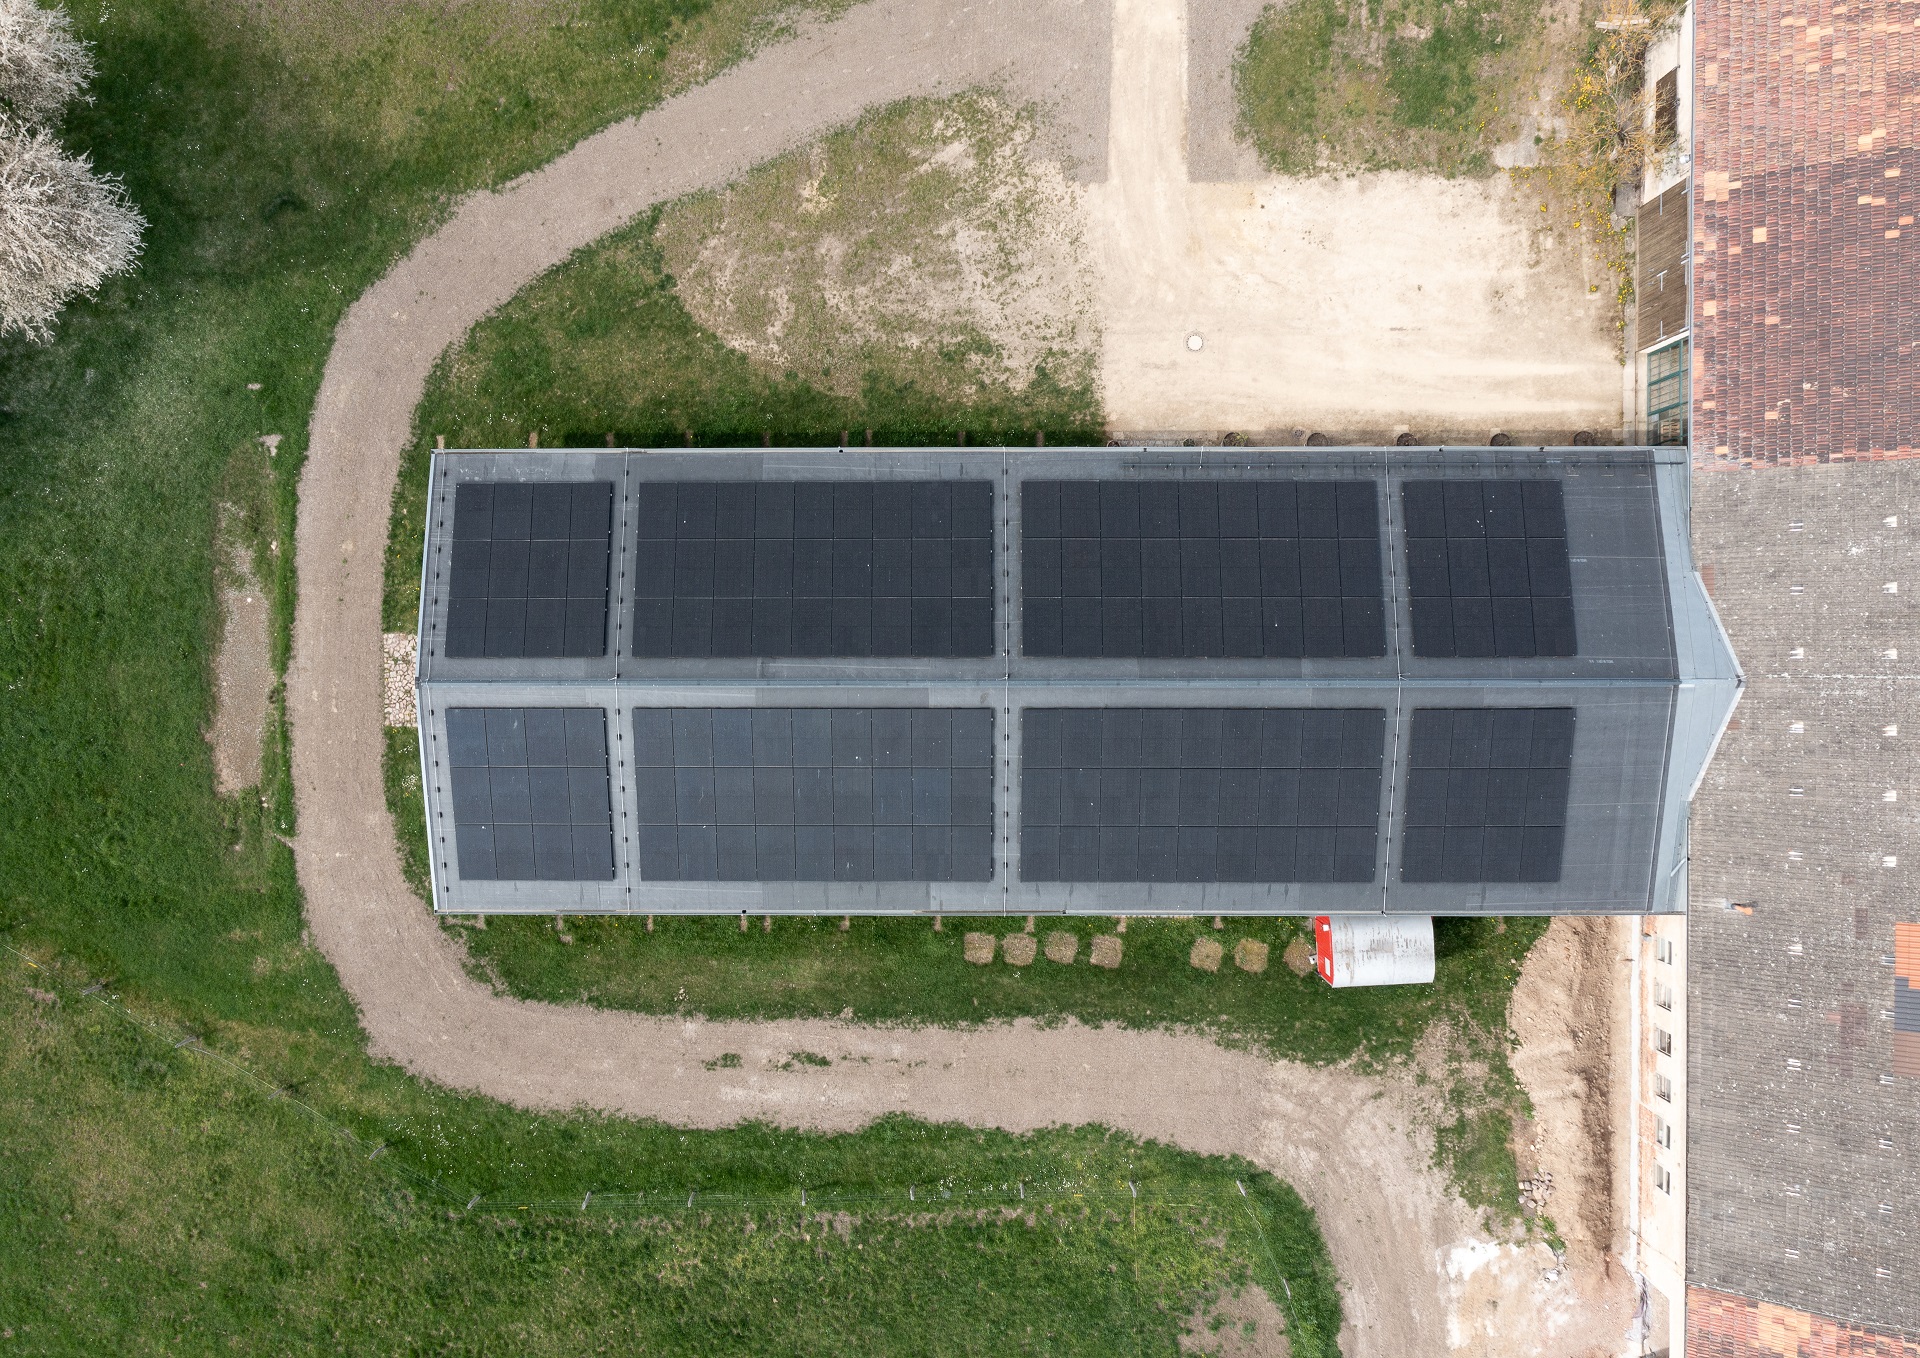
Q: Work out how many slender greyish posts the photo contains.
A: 13